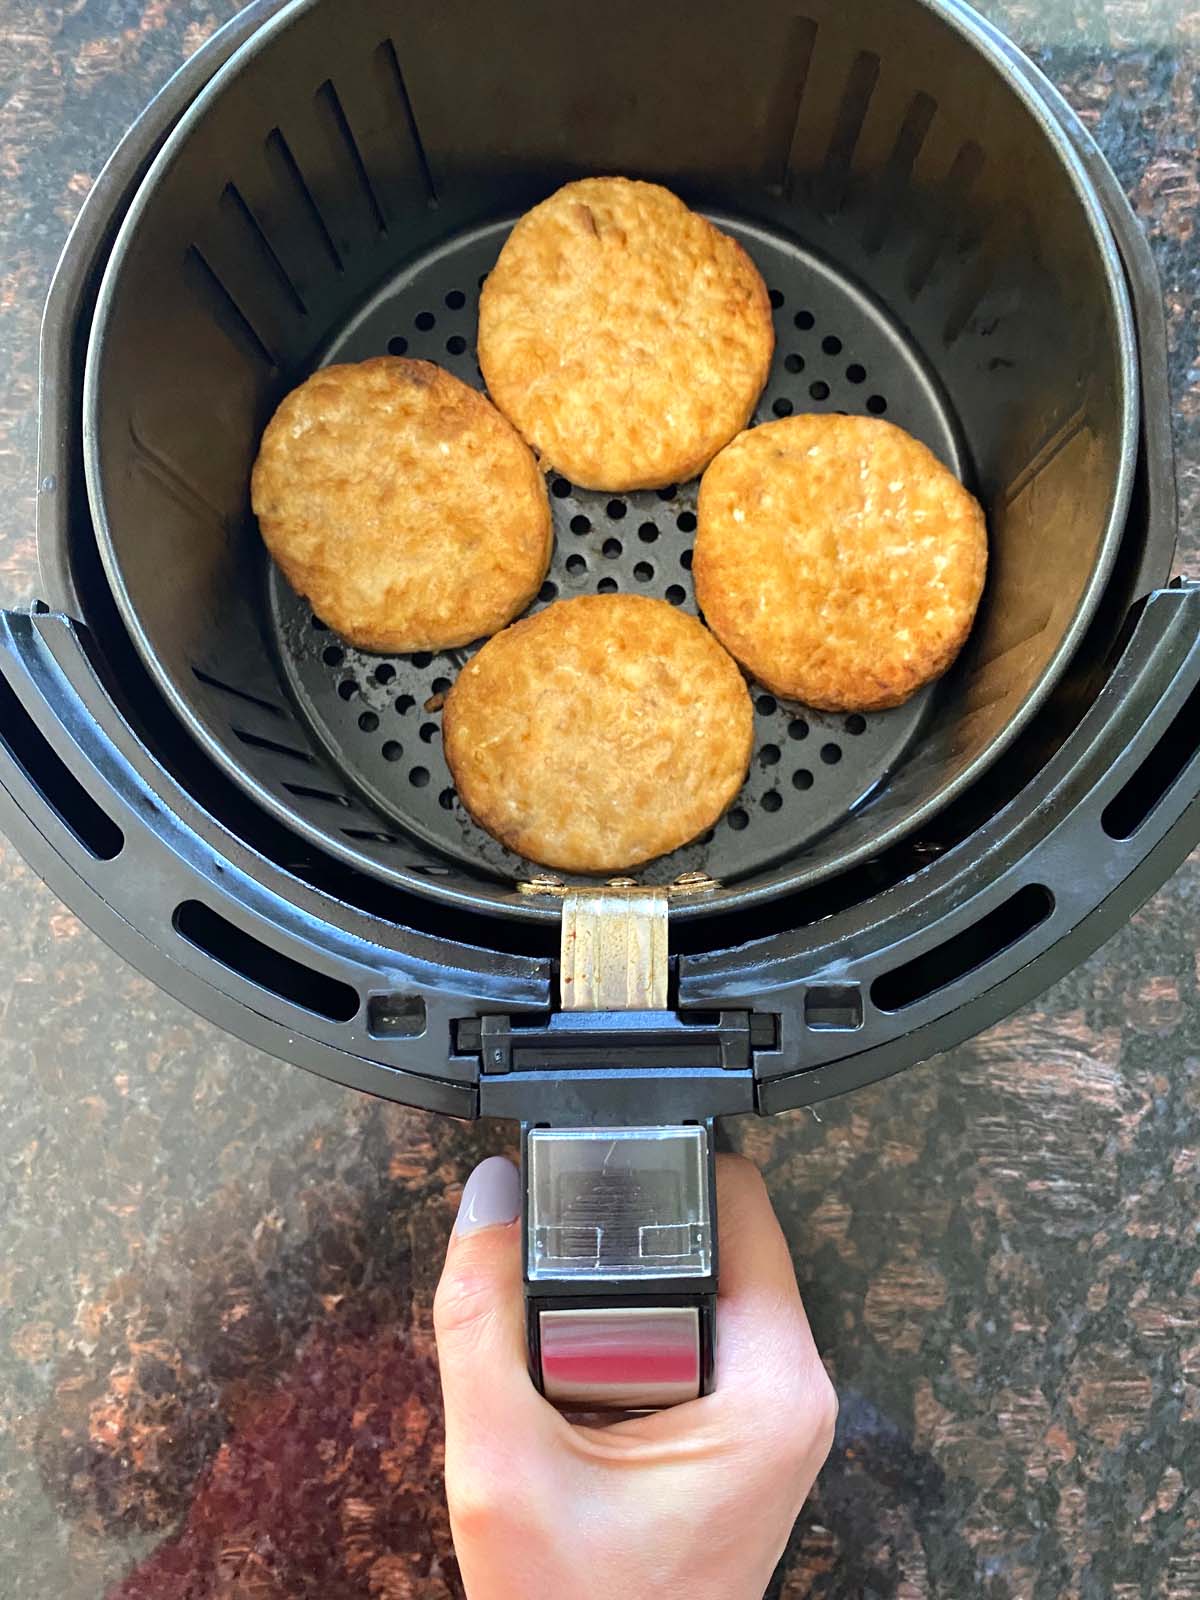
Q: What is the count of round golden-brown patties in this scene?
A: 4